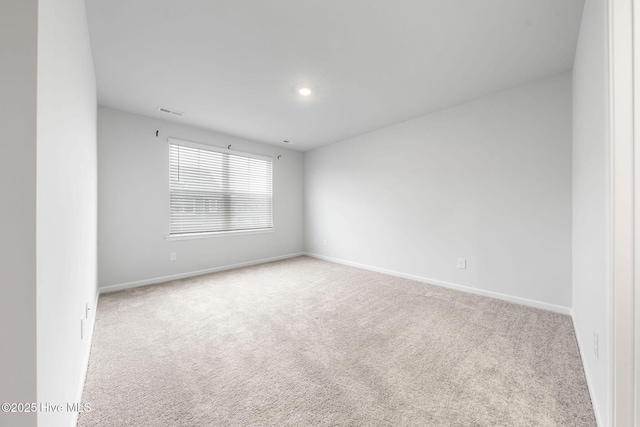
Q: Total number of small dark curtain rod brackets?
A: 3